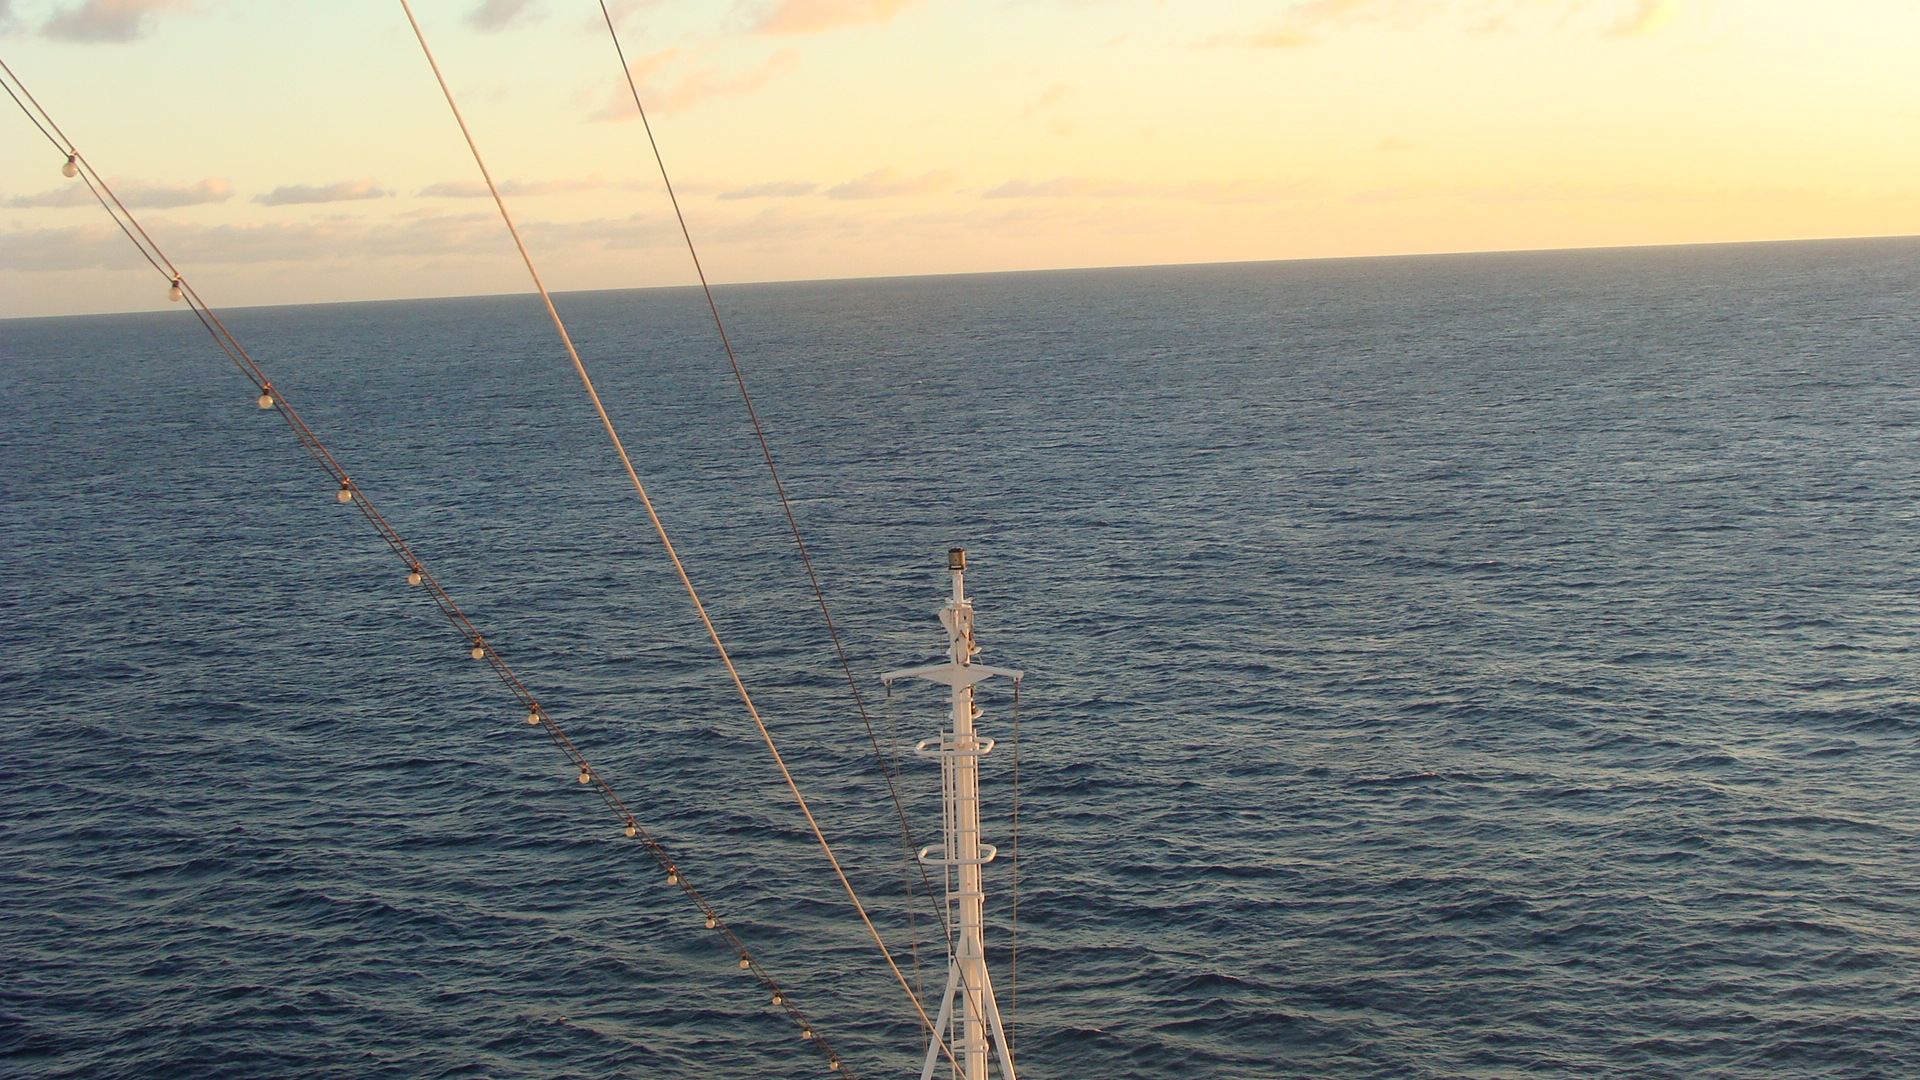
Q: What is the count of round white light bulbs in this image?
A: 15